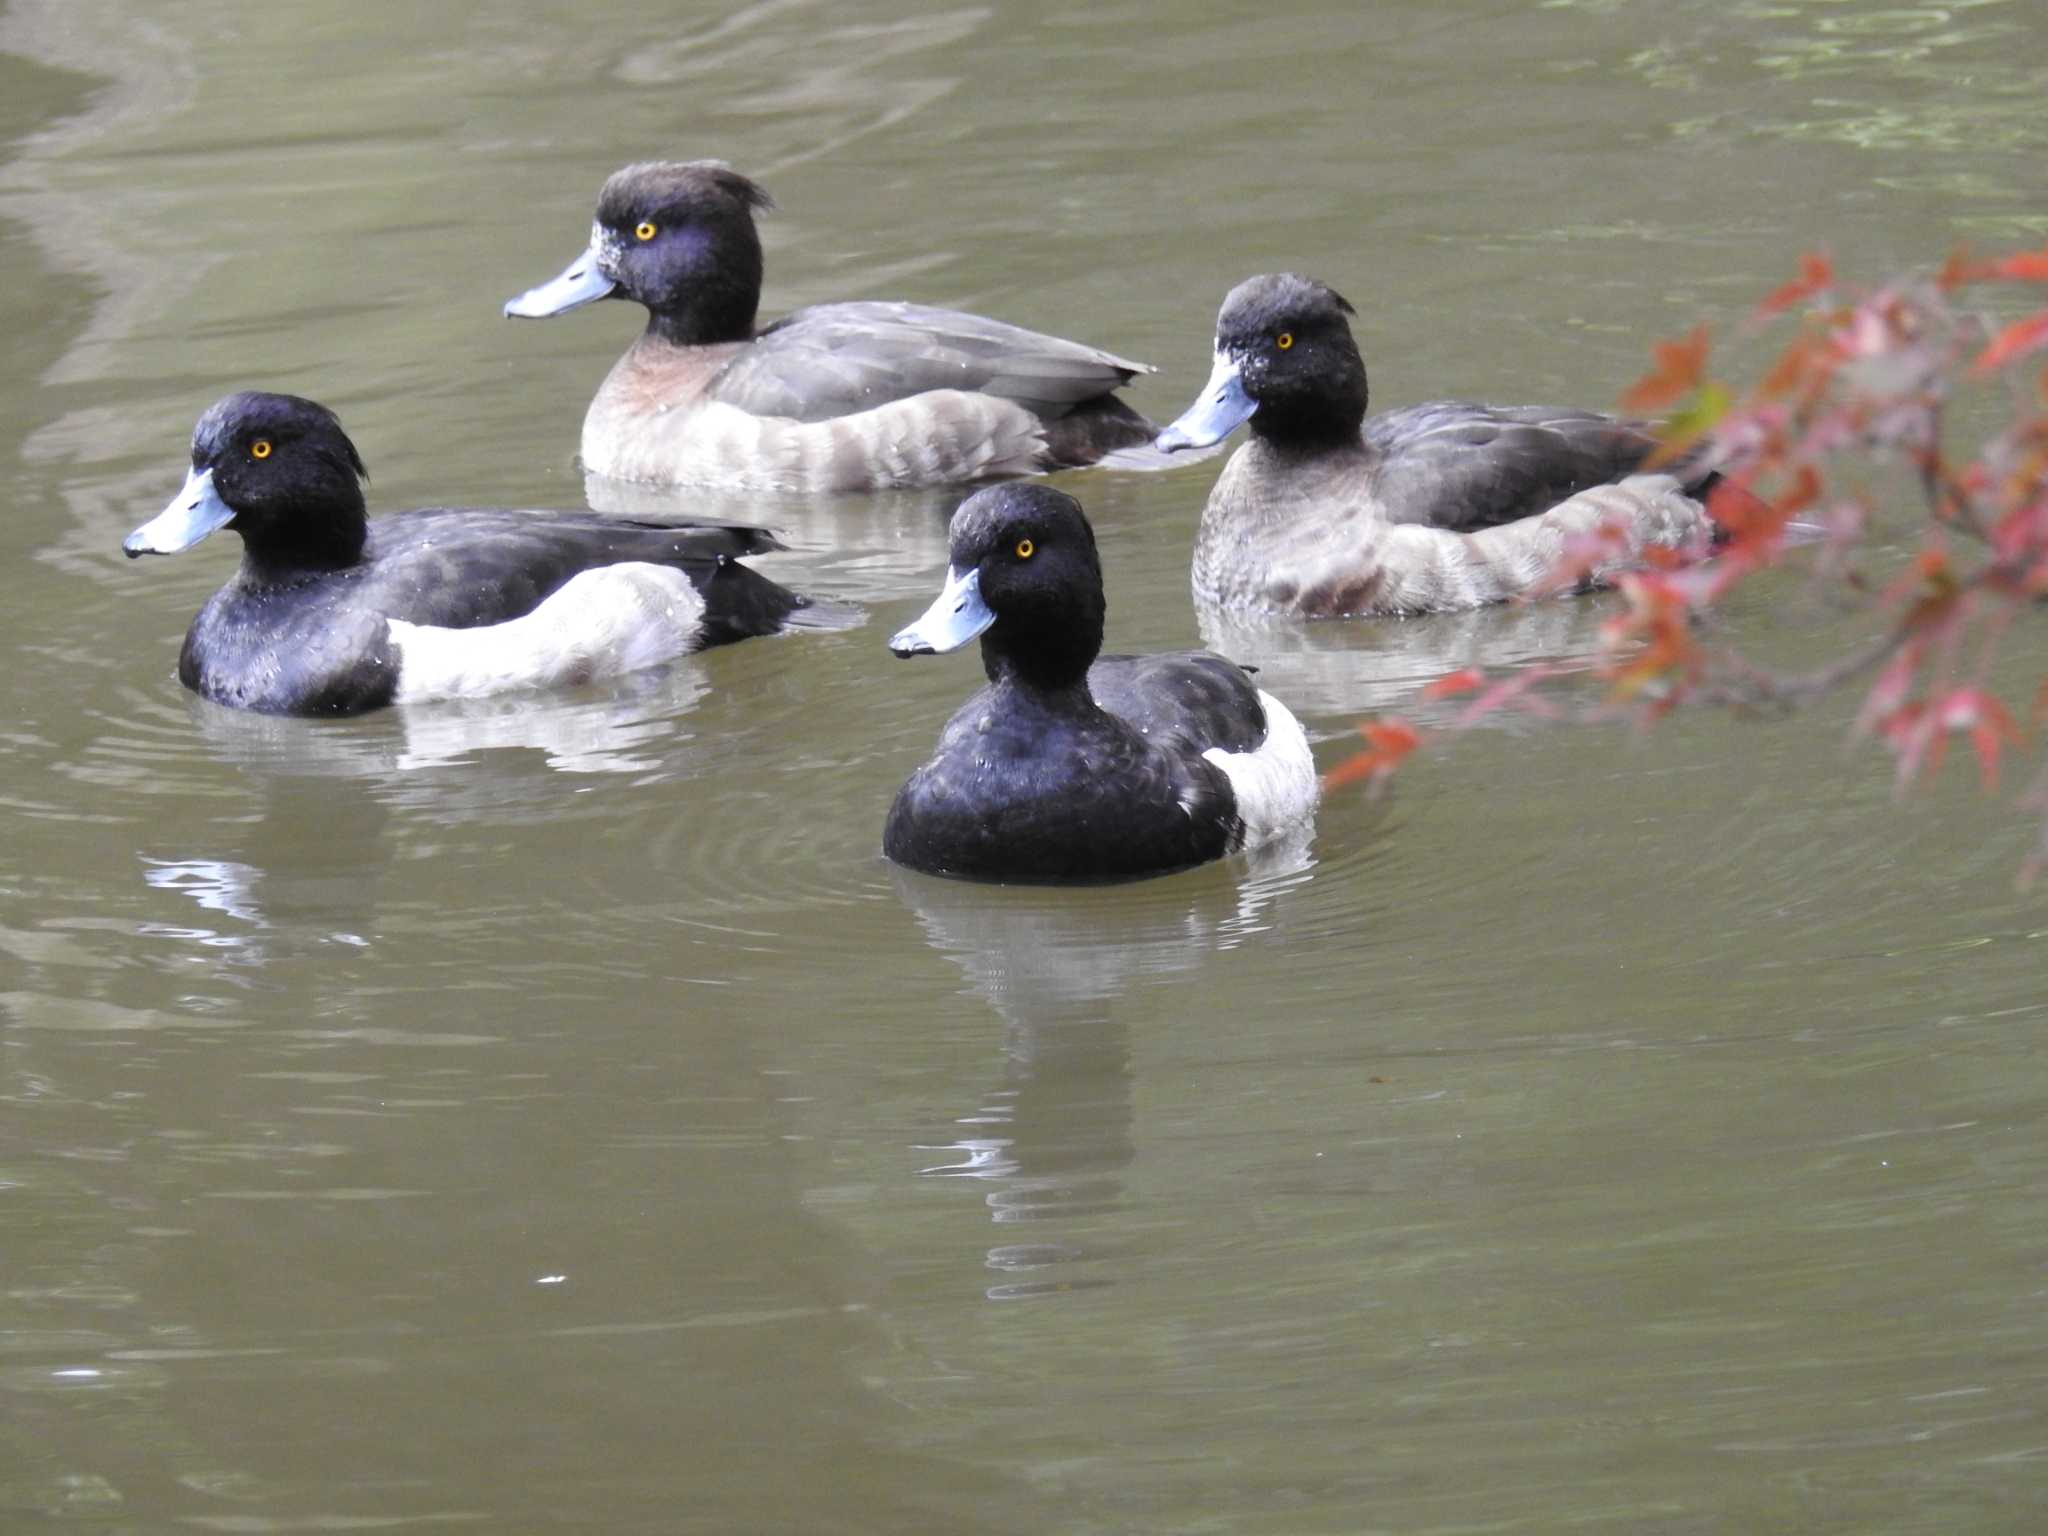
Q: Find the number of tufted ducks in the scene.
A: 4